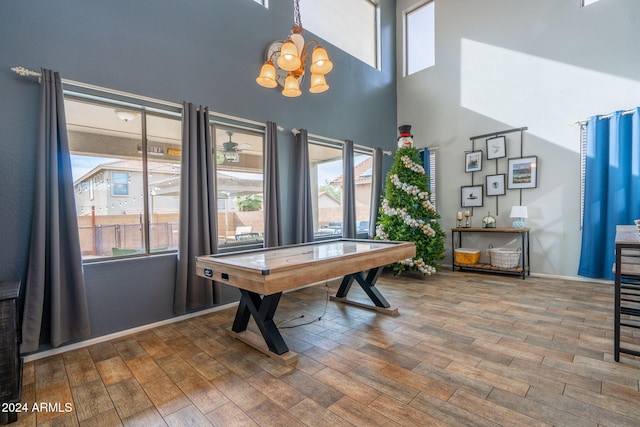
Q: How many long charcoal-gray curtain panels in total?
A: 6